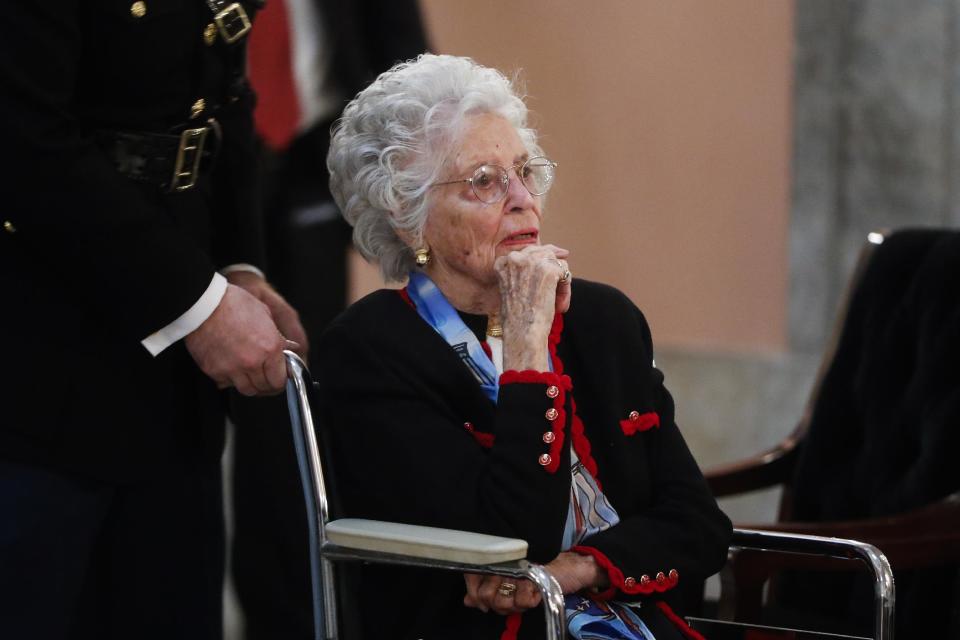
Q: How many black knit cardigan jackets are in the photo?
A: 1